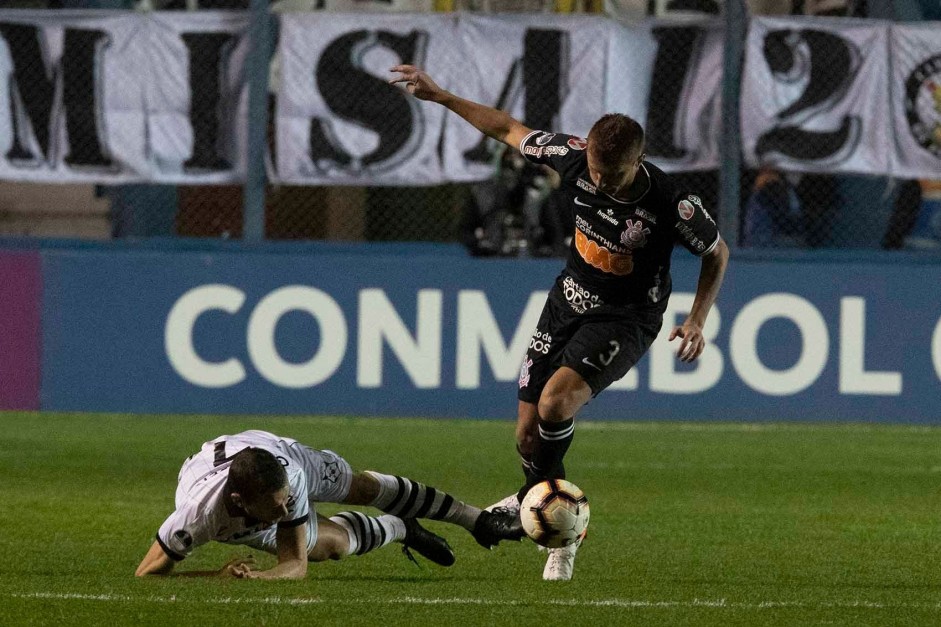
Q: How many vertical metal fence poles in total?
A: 2